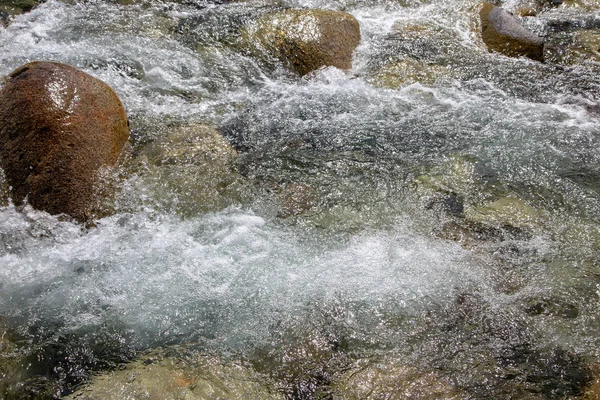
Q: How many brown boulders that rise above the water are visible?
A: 3